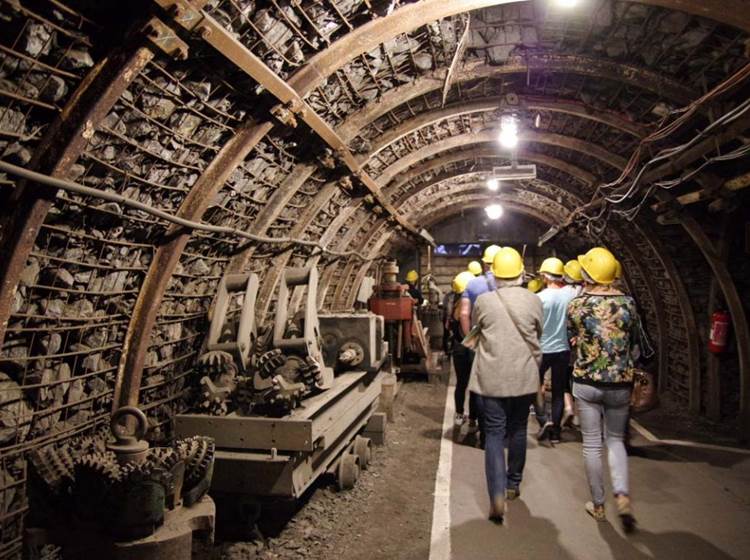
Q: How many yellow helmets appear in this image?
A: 10